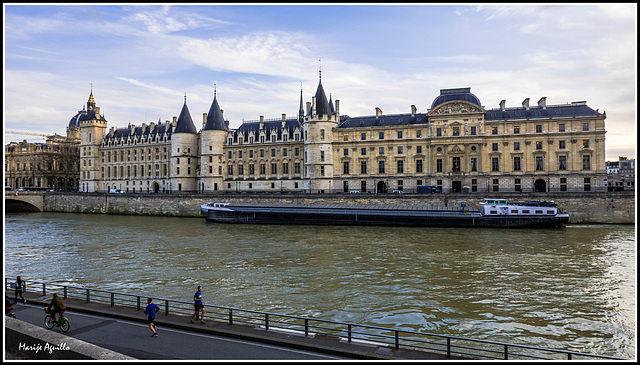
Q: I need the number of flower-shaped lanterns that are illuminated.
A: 0